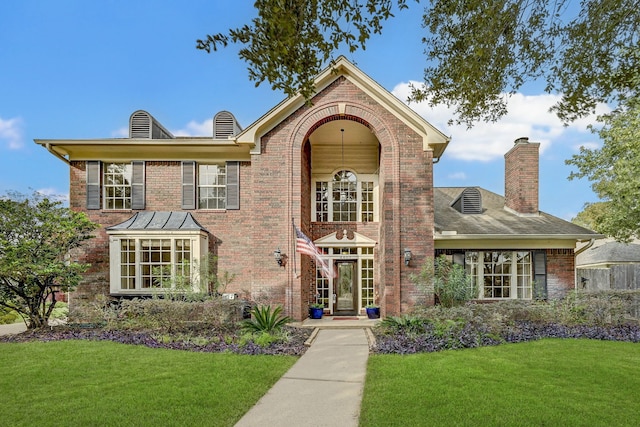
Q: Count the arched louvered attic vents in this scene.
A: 3